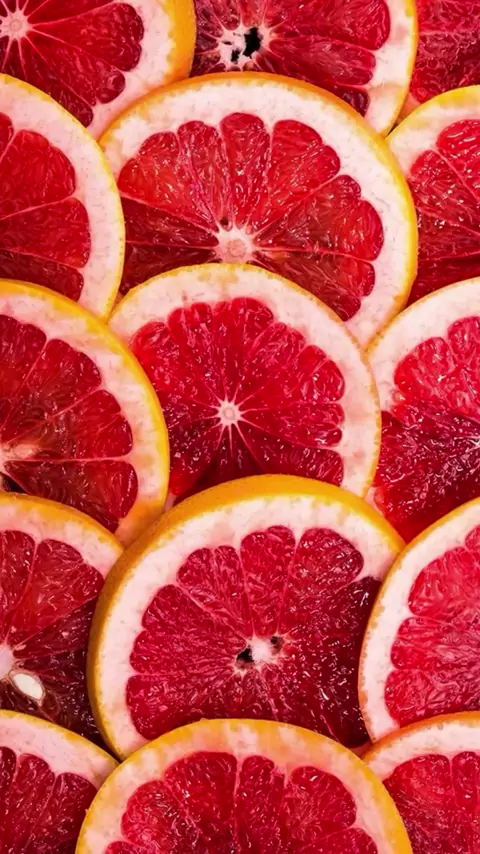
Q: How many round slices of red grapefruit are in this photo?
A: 15